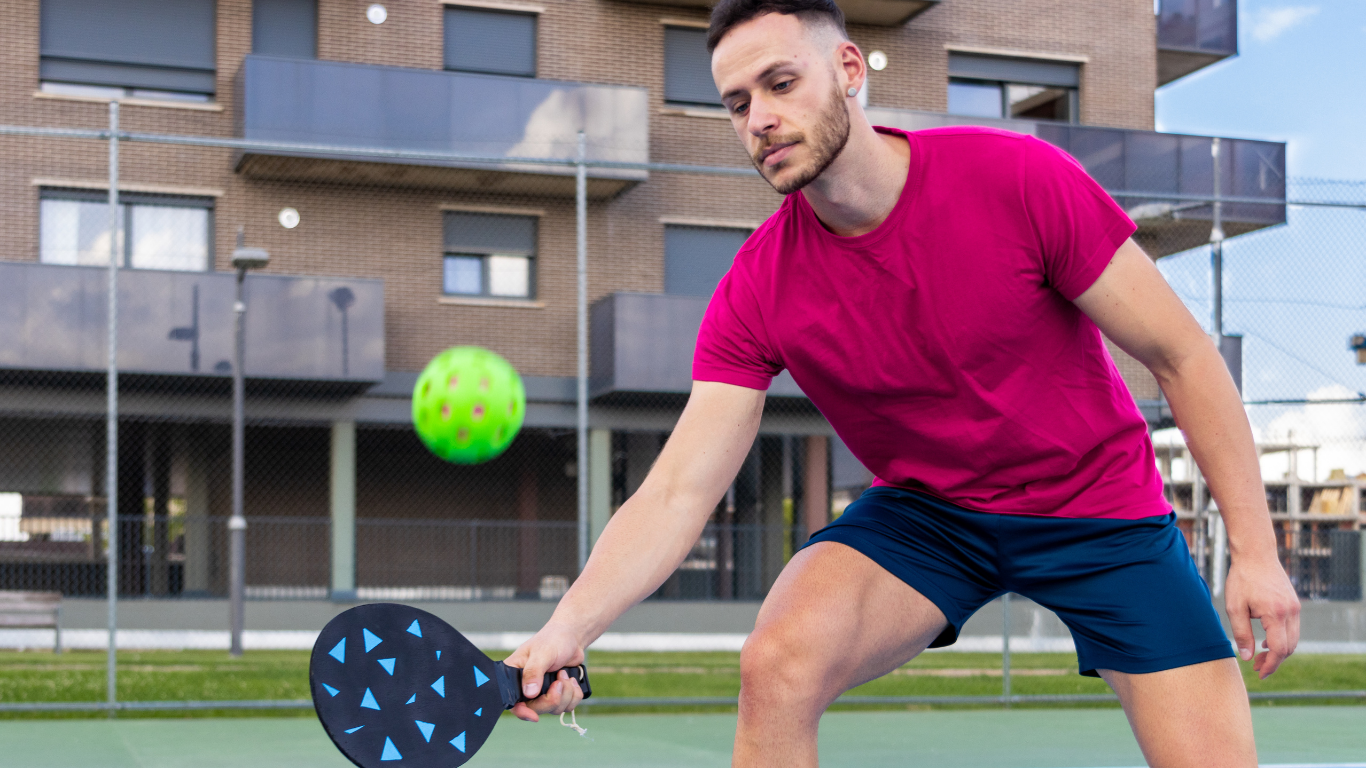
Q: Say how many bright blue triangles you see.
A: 15